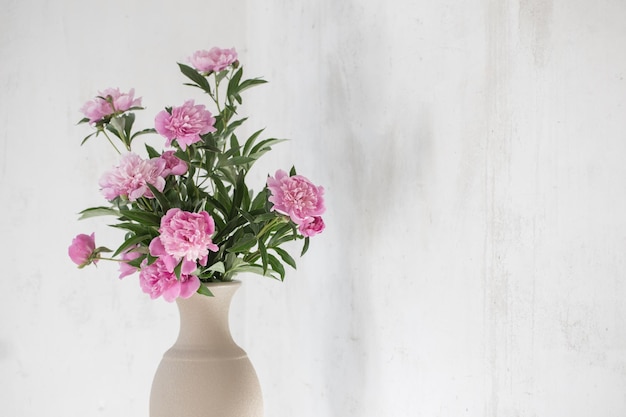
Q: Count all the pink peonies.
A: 11